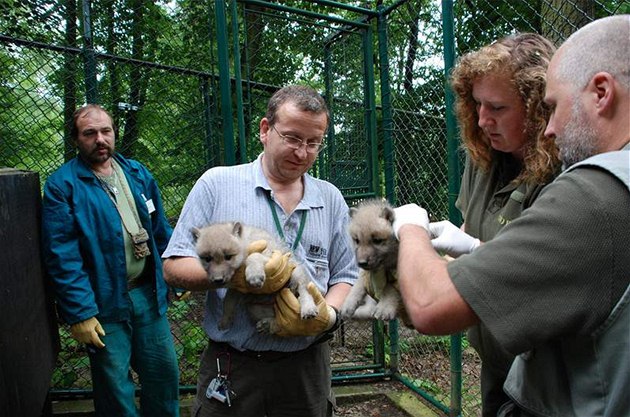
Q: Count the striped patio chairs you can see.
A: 0